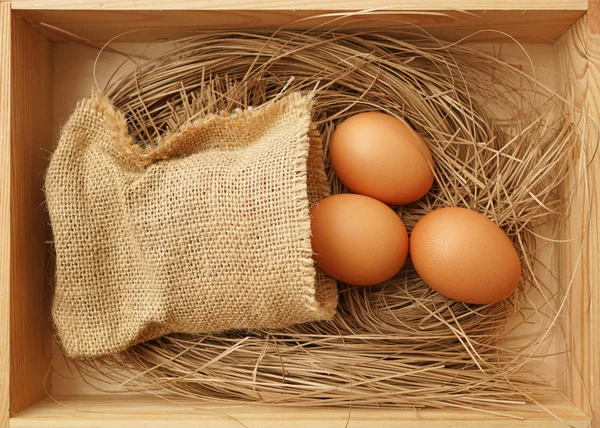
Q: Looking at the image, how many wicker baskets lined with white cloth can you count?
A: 0